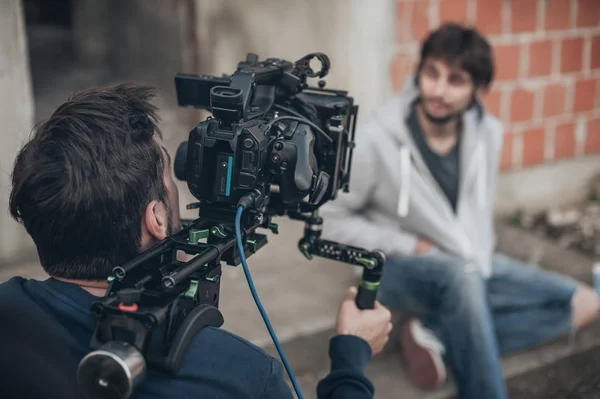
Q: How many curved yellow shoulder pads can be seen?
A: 0